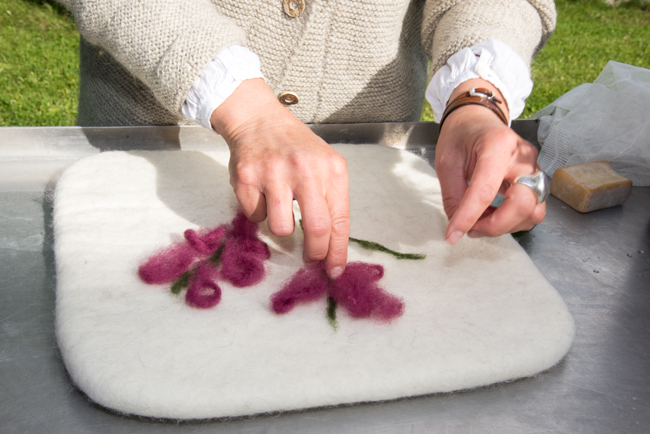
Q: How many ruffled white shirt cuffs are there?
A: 2